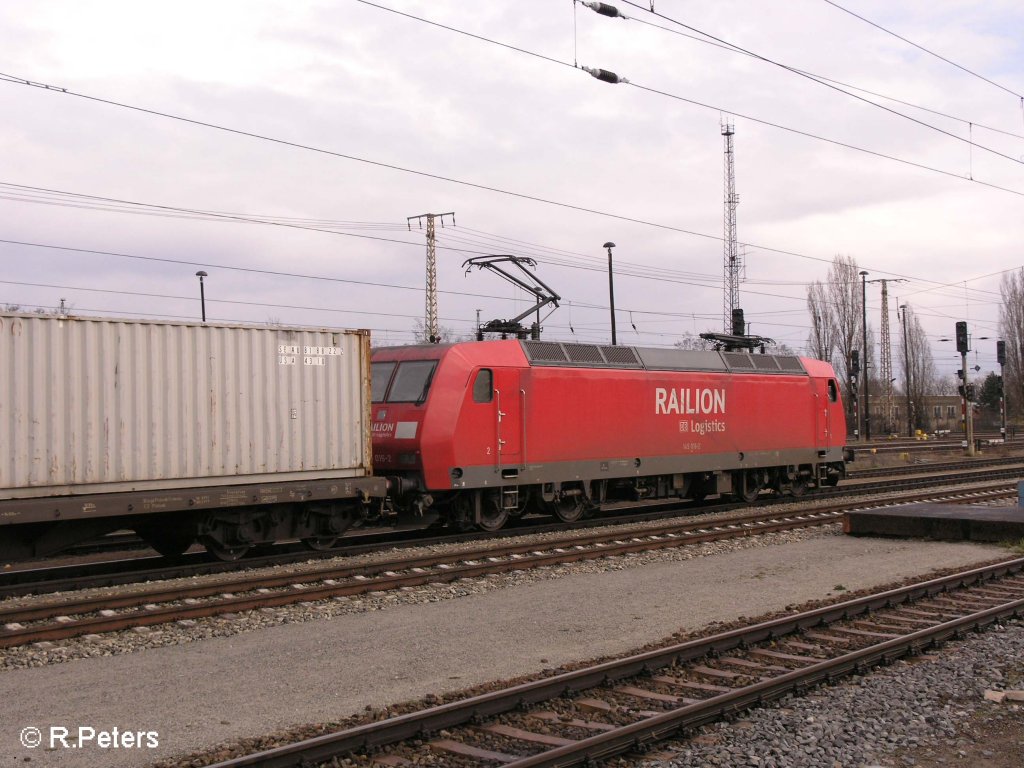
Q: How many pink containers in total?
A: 0